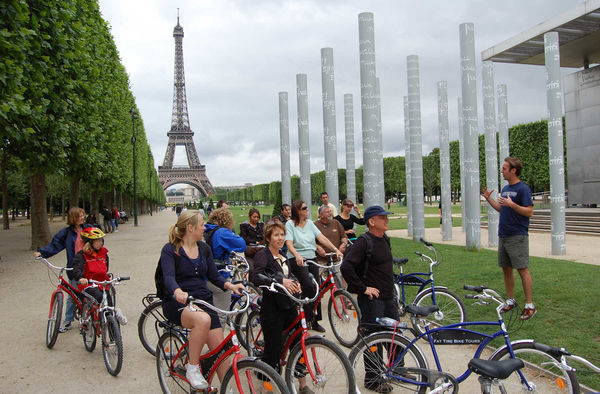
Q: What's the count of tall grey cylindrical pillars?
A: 14